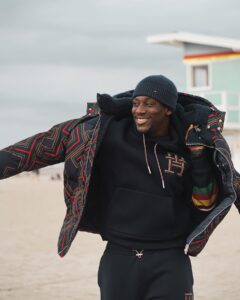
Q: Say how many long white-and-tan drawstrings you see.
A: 2